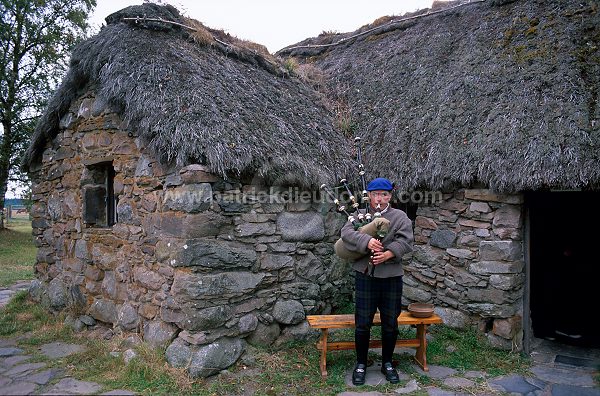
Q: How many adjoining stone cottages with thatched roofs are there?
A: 2